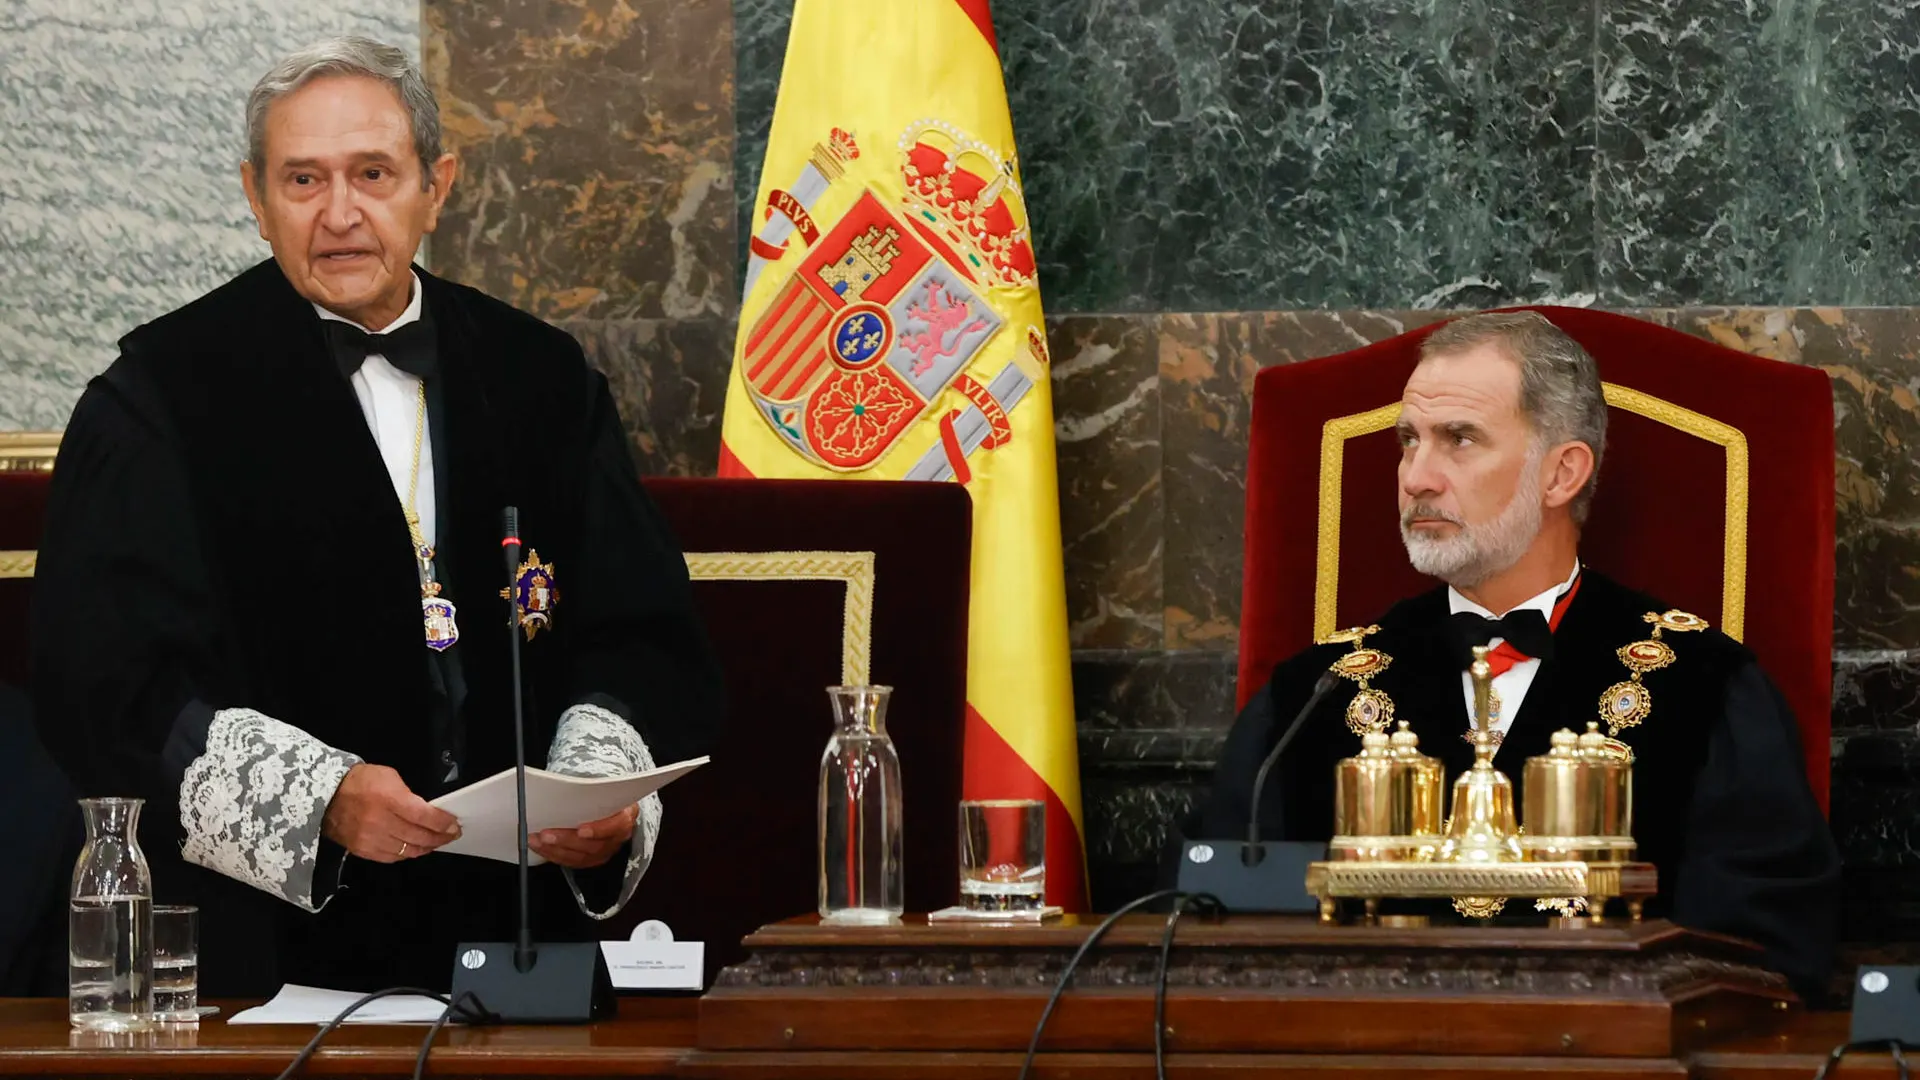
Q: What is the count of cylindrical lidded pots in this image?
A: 4